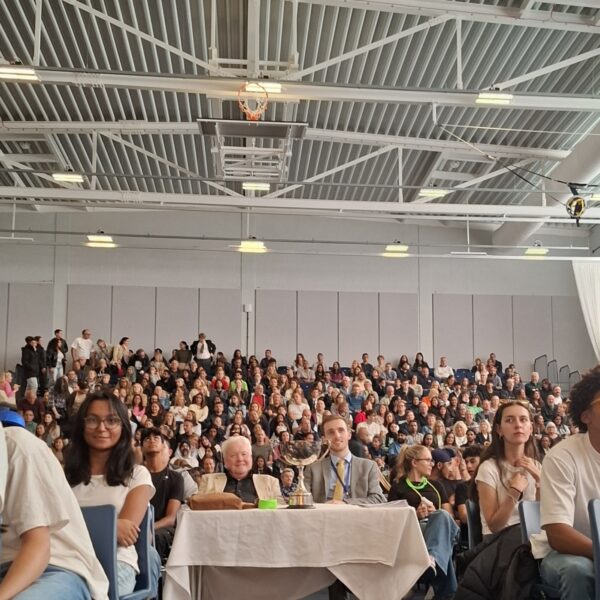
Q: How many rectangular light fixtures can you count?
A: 11